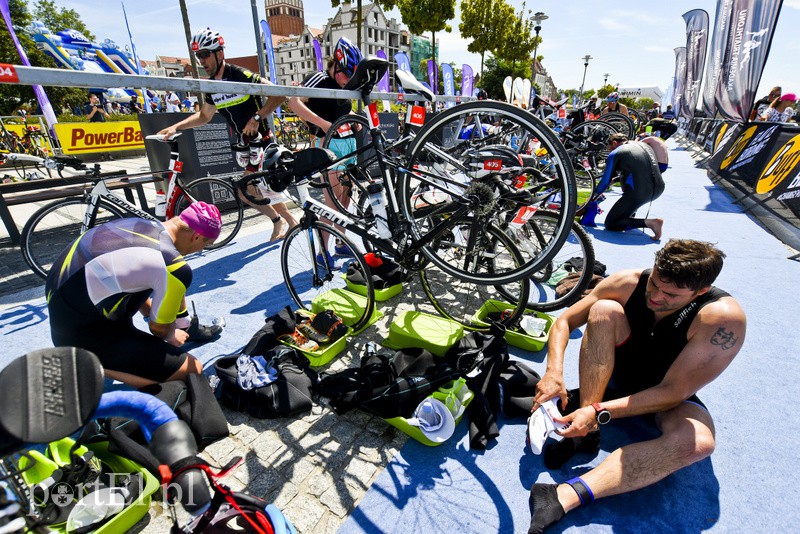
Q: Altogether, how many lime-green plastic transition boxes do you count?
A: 7